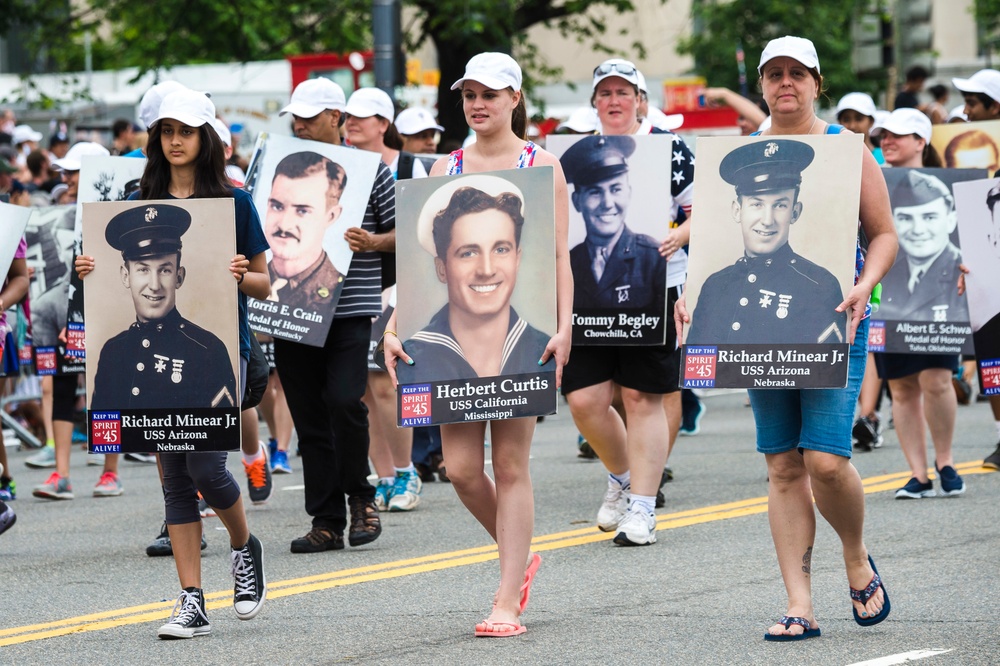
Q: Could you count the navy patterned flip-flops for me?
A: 2